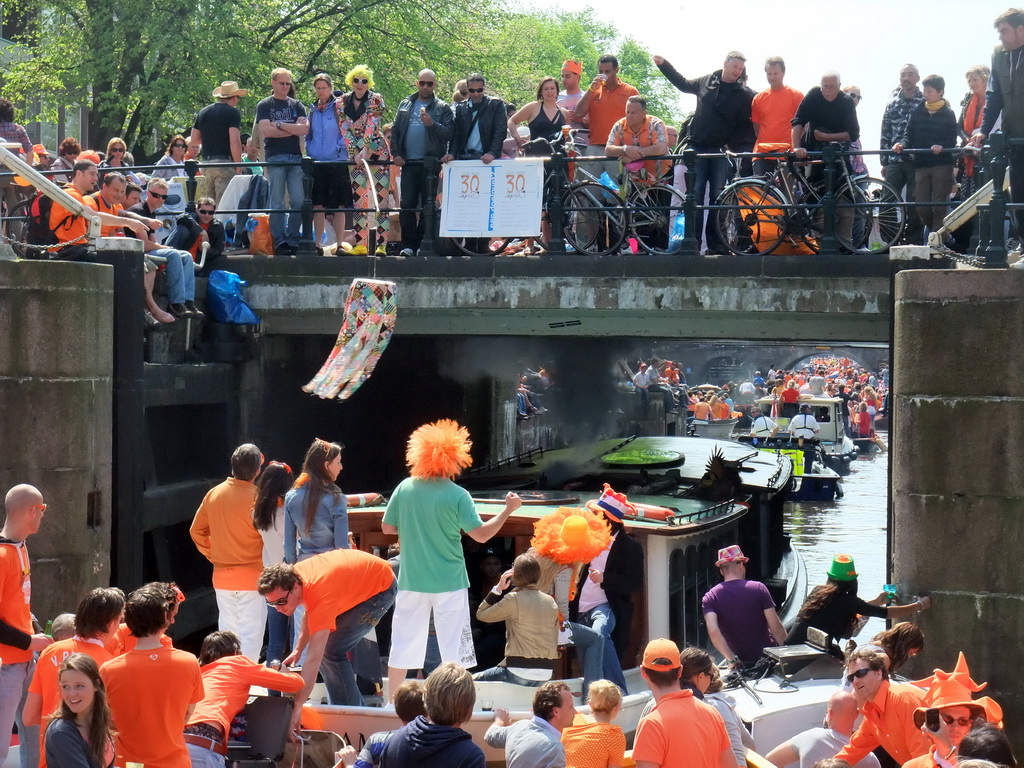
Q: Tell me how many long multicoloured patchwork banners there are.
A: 1